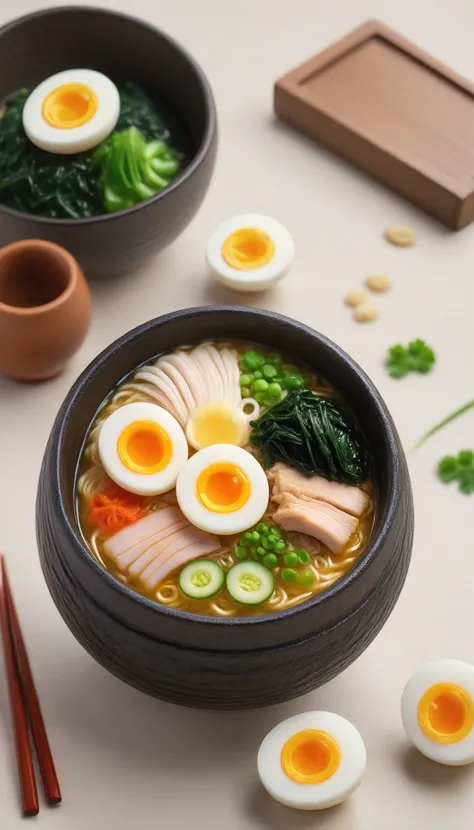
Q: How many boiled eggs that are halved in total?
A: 6